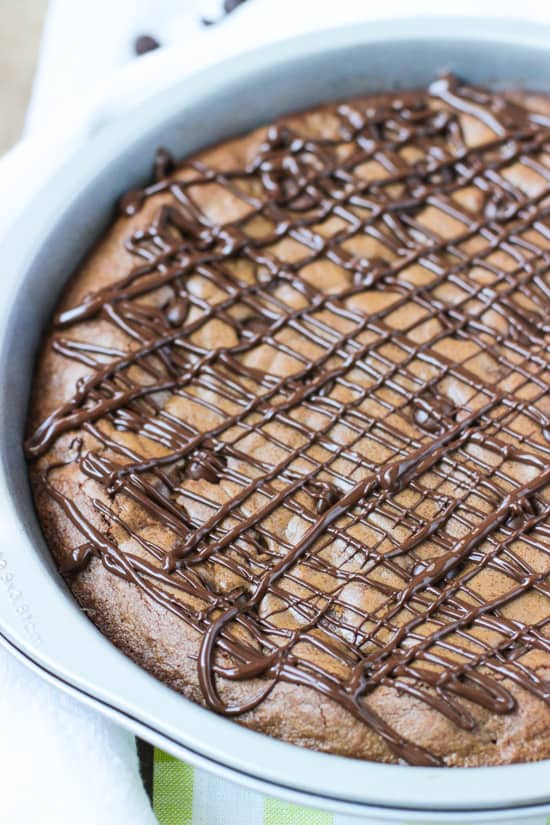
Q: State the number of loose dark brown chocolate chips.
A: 3